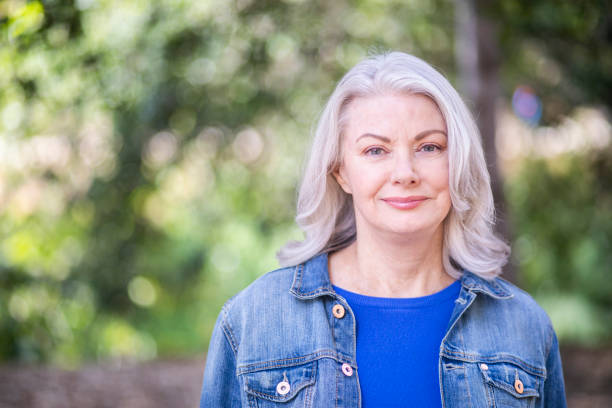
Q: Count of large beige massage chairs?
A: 0